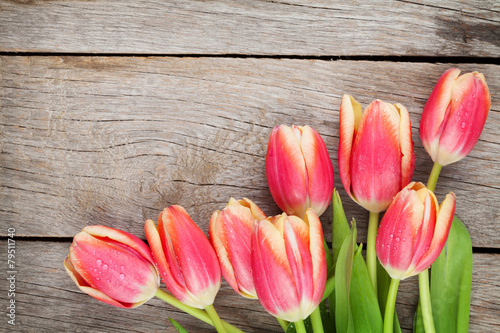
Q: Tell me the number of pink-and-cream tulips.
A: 8